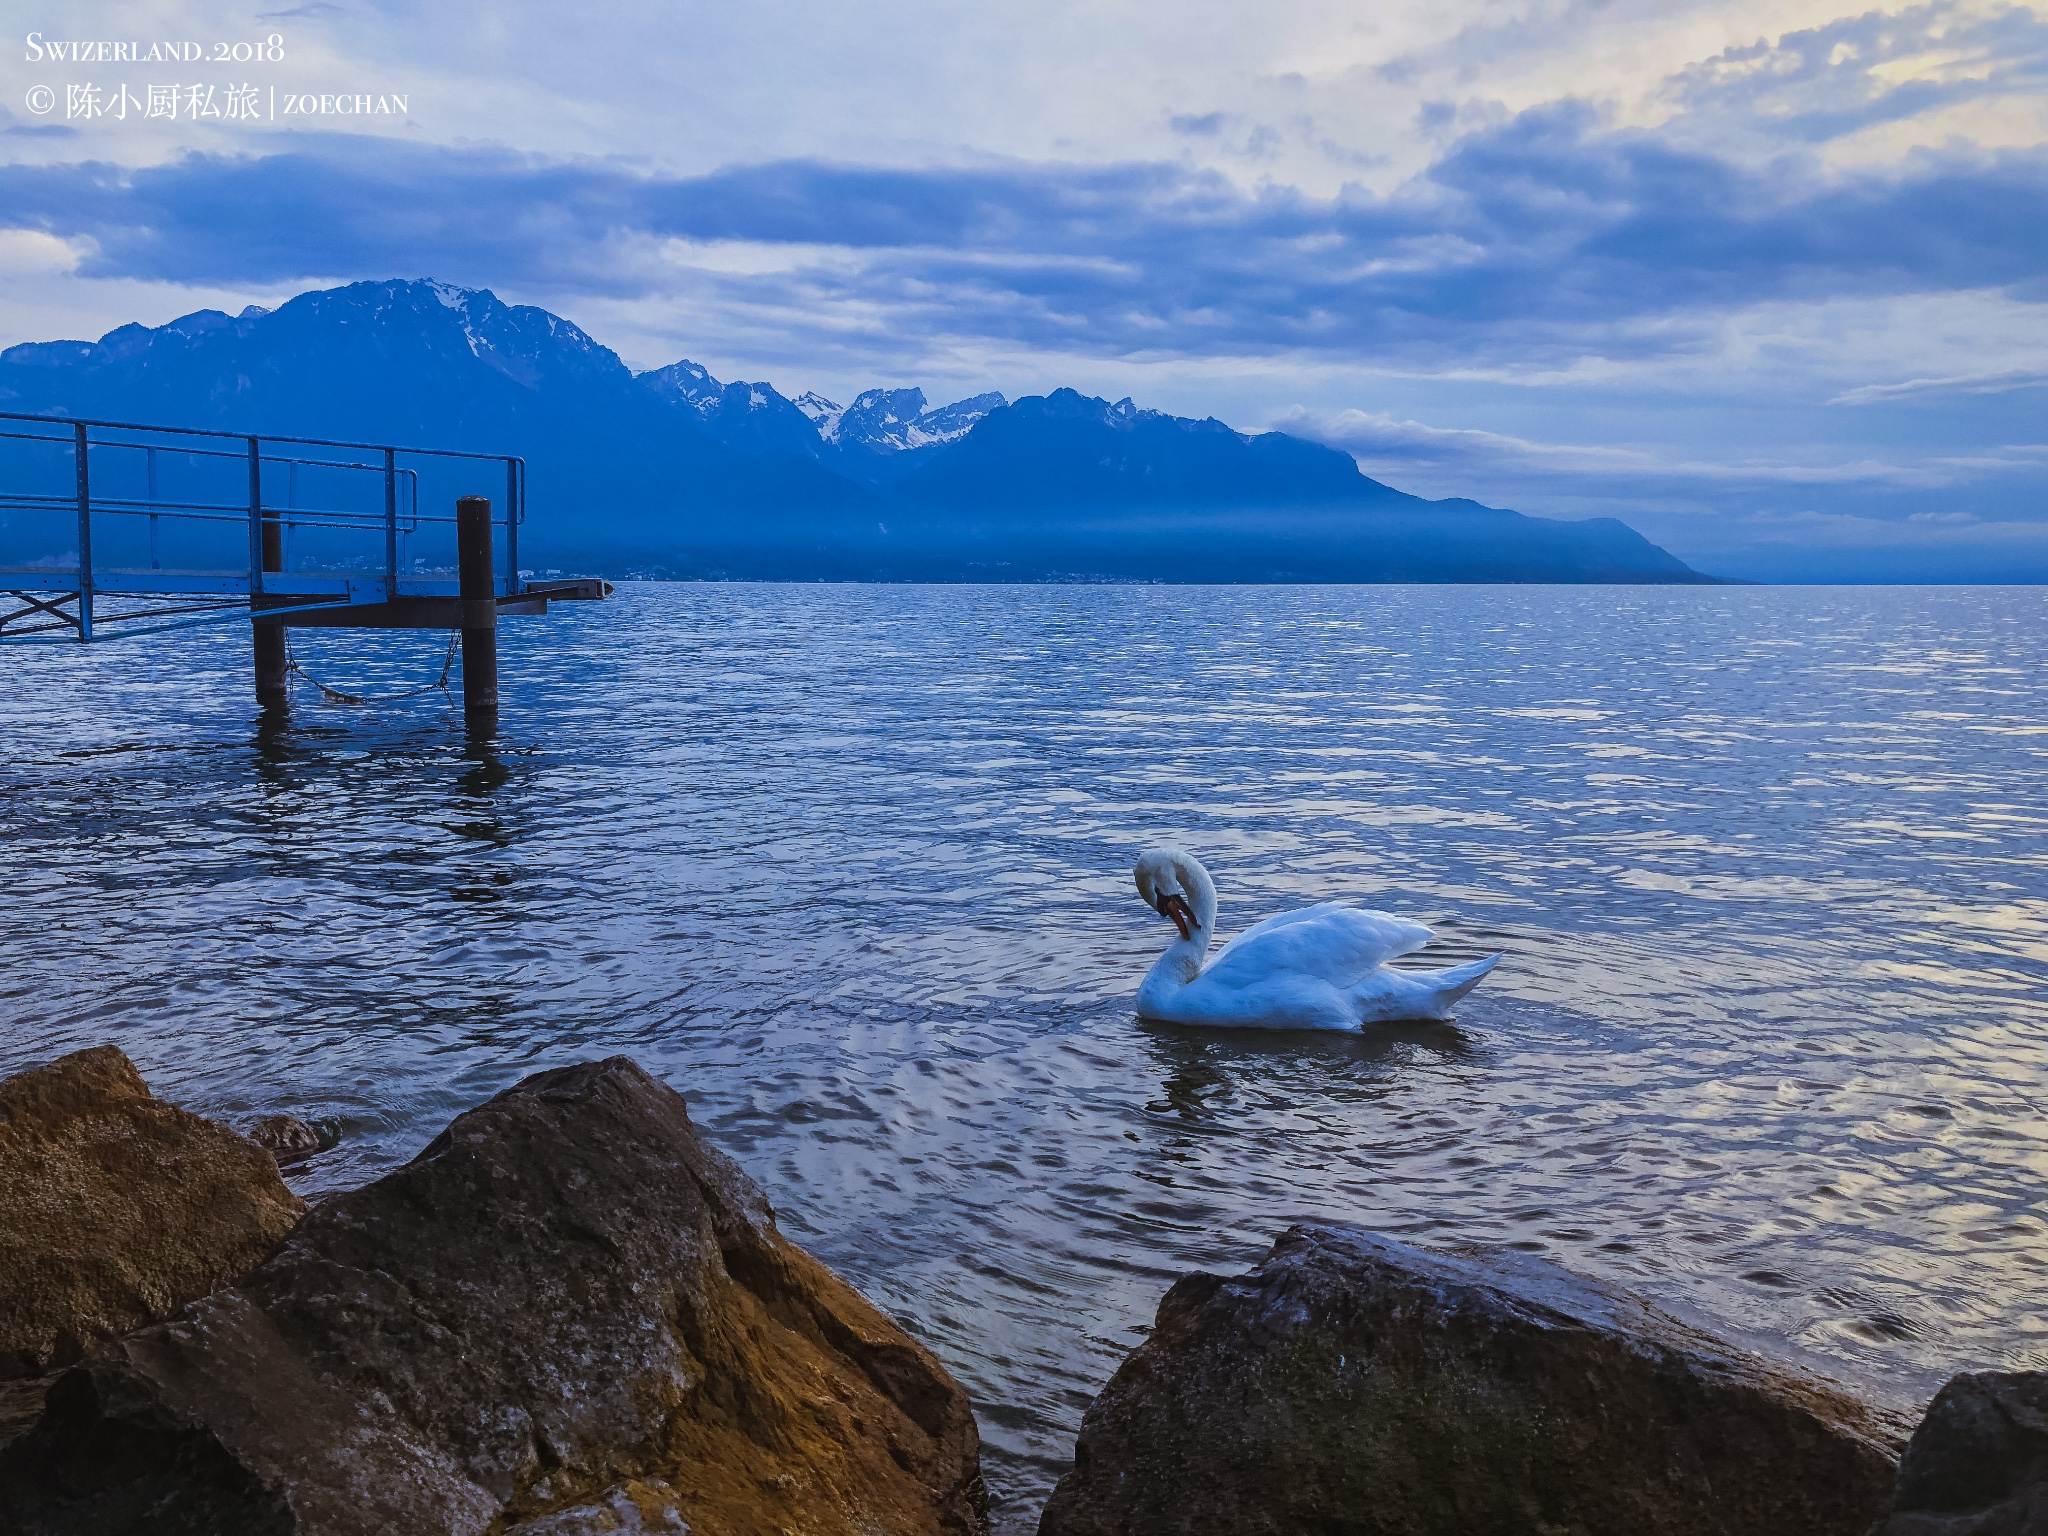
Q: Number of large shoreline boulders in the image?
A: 4